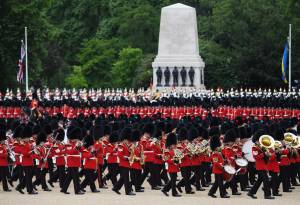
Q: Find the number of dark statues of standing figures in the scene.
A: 5